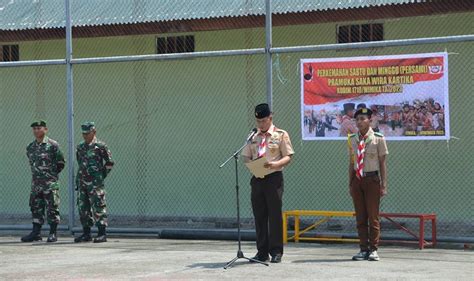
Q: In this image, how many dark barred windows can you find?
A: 3